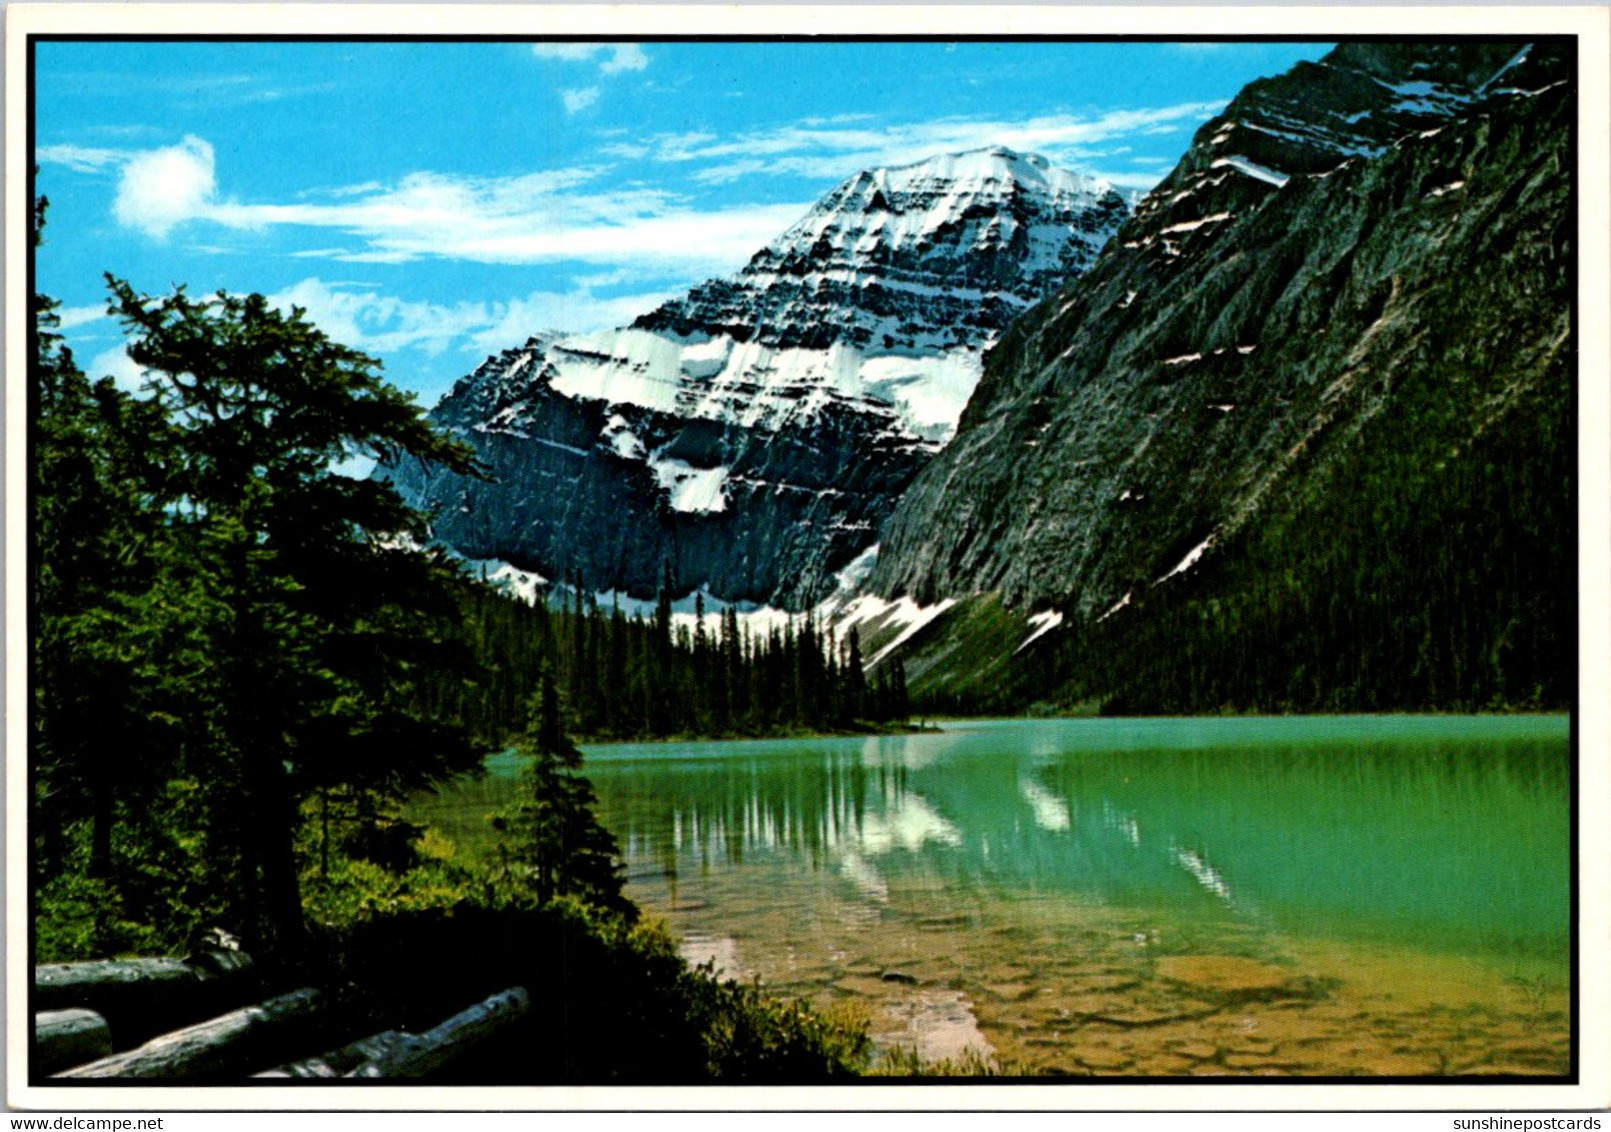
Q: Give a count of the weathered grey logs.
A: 5